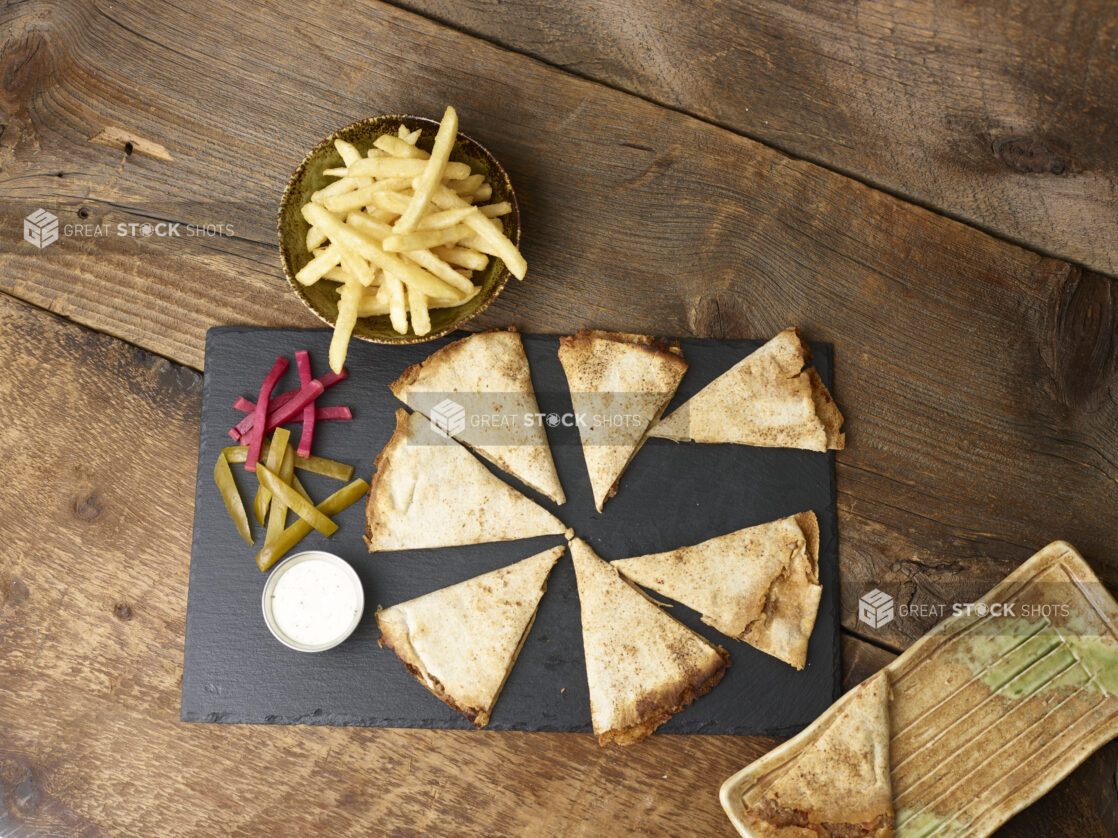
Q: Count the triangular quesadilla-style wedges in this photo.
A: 8